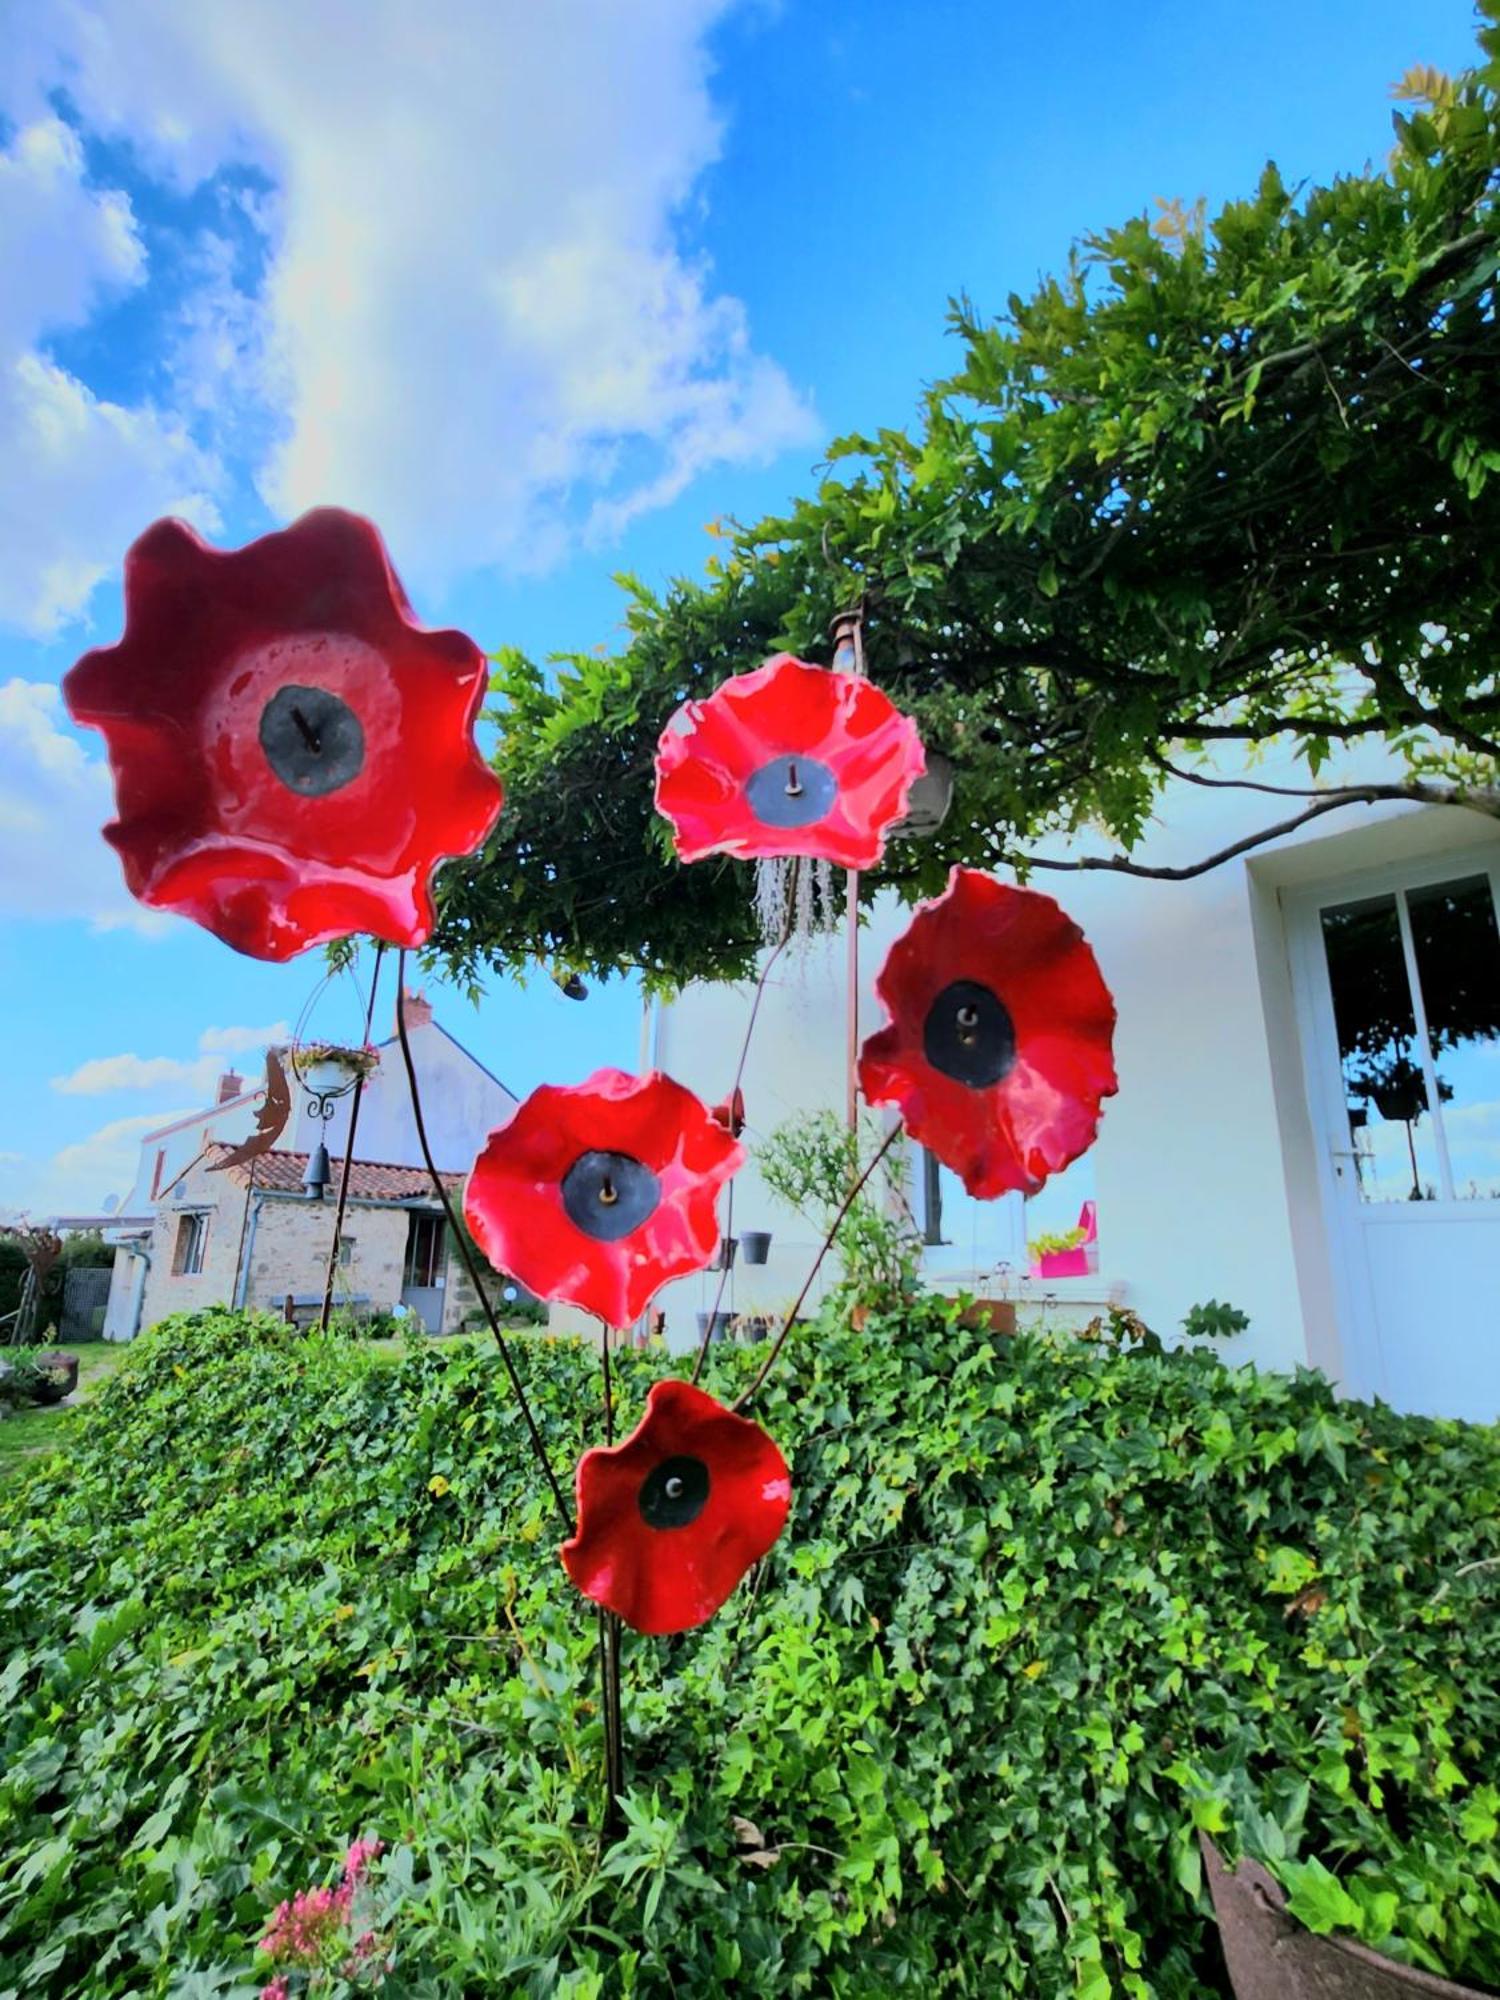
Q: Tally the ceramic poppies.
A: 5